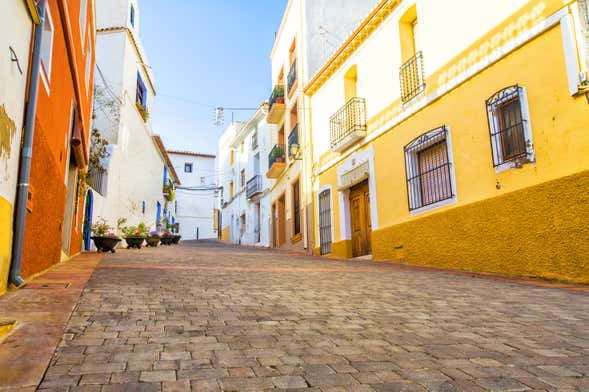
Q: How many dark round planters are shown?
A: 5